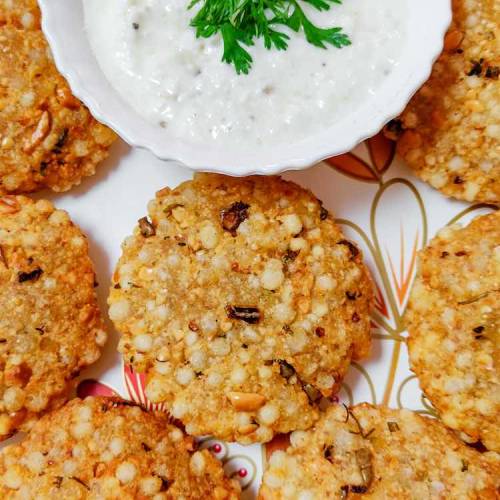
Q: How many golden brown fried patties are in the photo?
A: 7